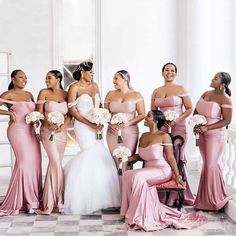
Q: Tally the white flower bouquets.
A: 7